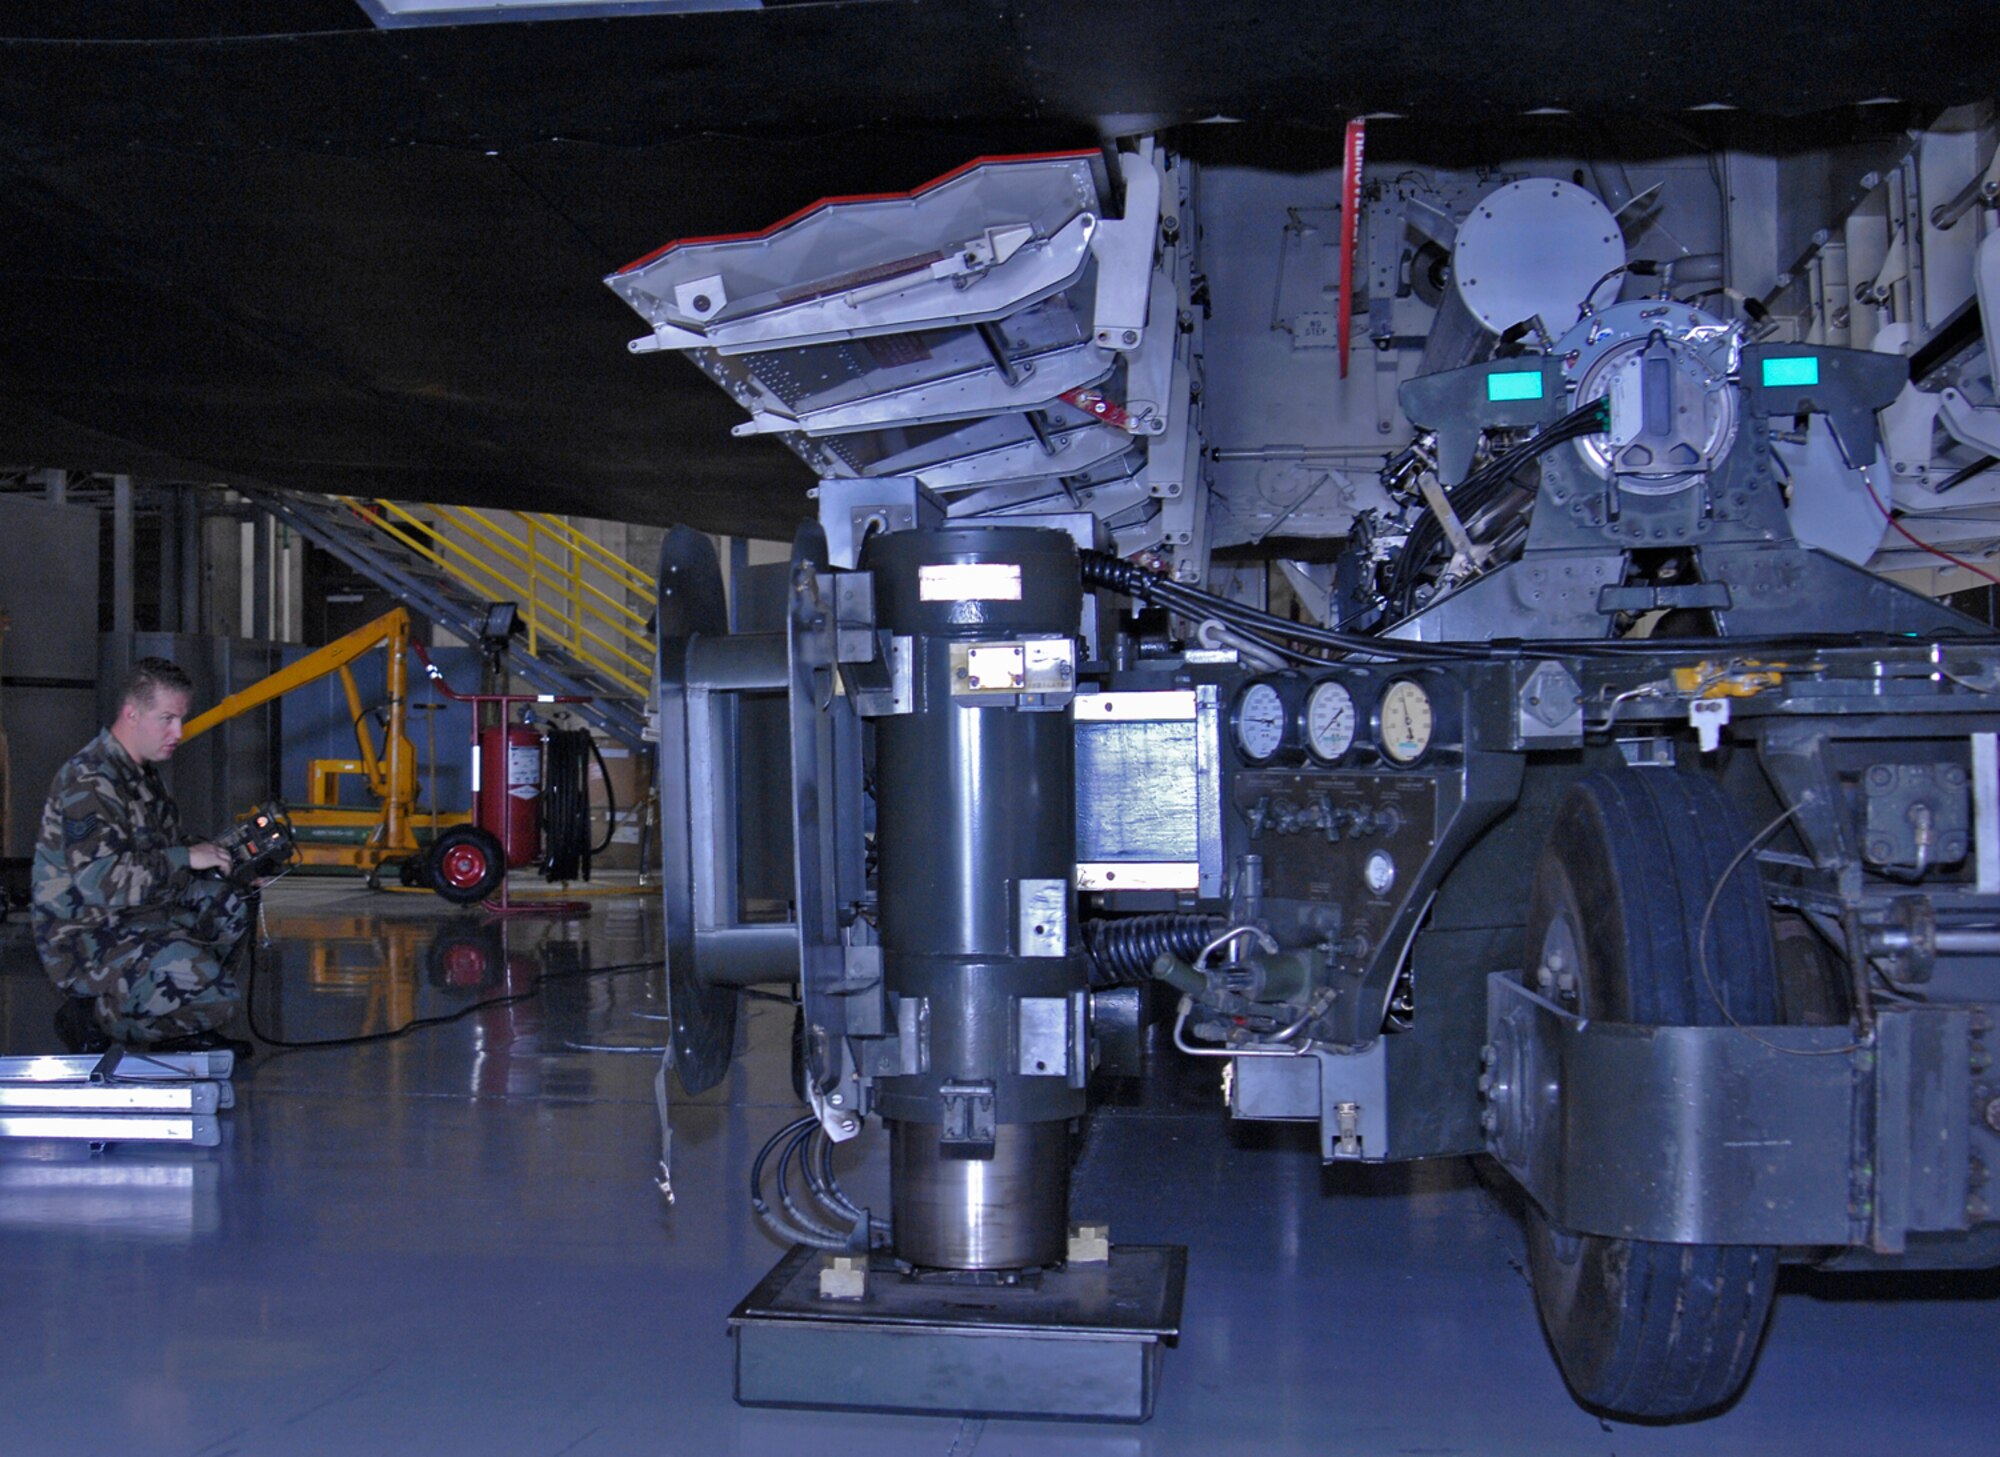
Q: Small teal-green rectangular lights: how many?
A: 2